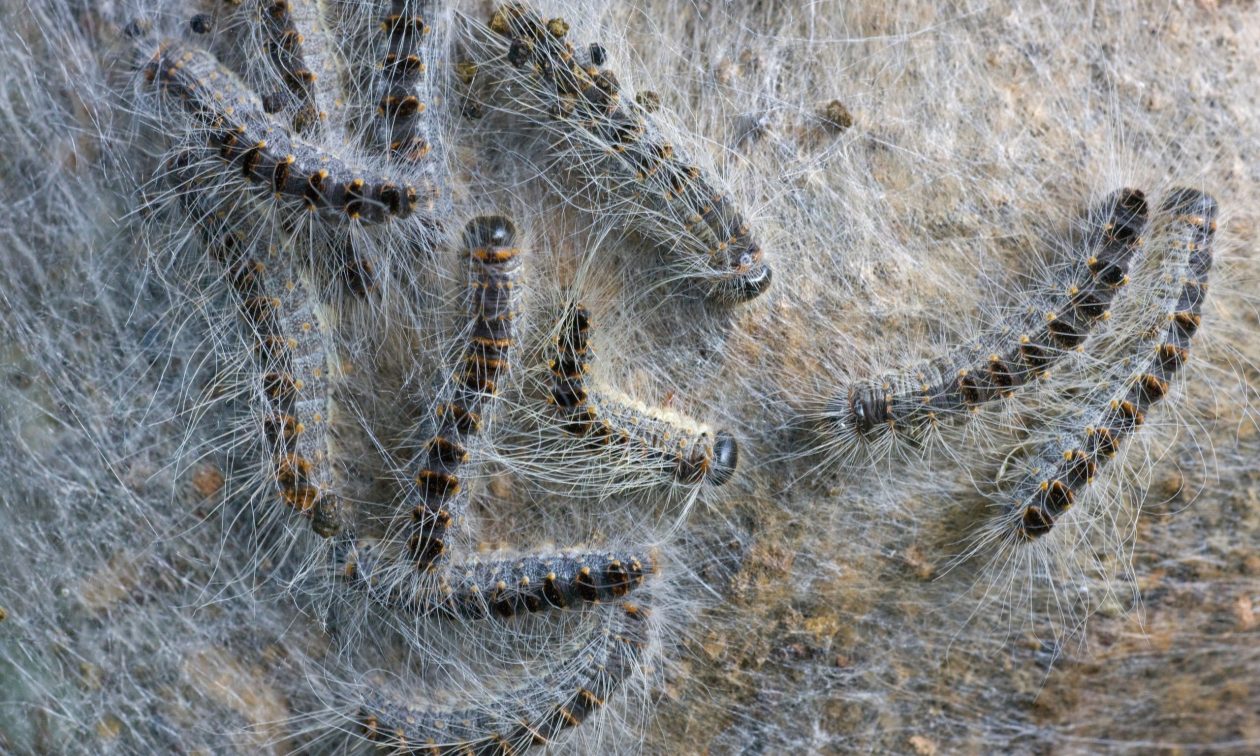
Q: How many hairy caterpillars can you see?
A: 11